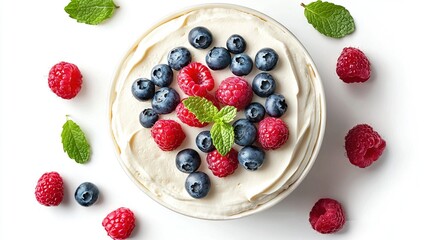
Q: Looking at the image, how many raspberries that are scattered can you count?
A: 6